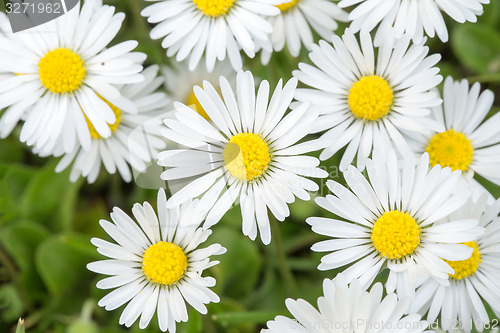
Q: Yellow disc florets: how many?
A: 11